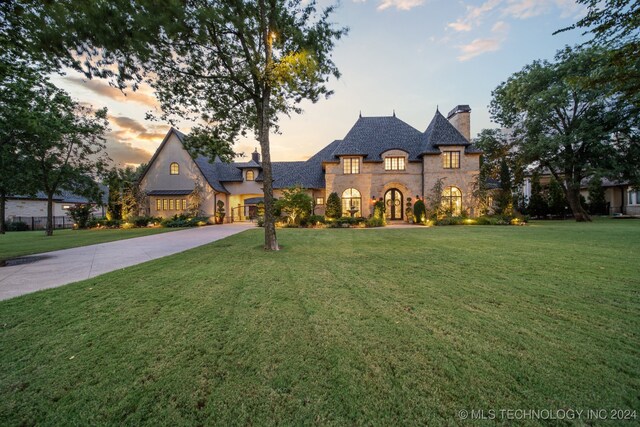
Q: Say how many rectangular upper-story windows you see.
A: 3